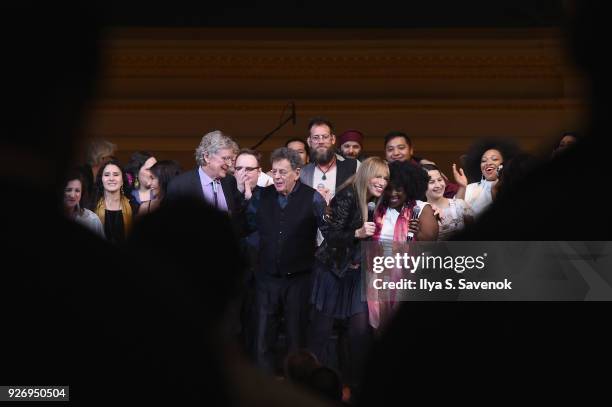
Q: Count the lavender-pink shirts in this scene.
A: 1